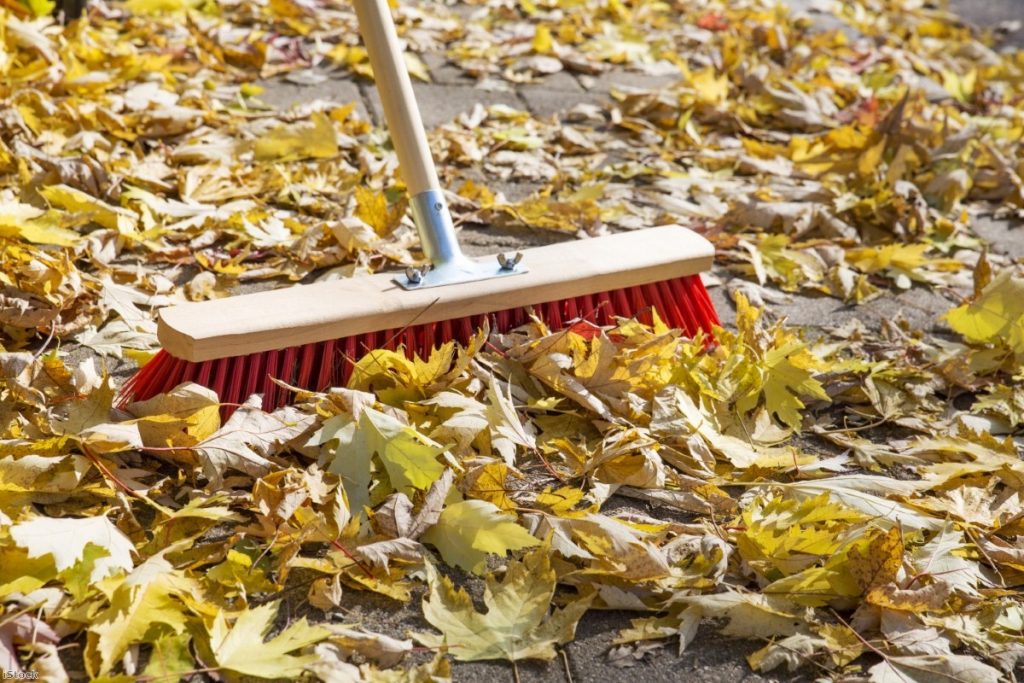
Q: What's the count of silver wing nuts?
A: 2